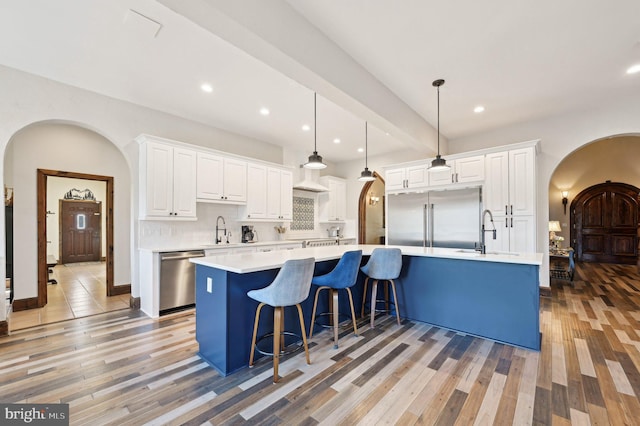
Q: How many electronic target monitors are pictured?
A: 0